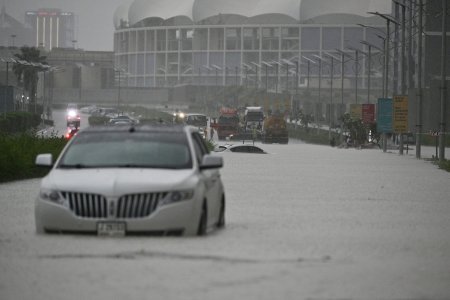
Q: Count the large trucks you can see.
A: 3